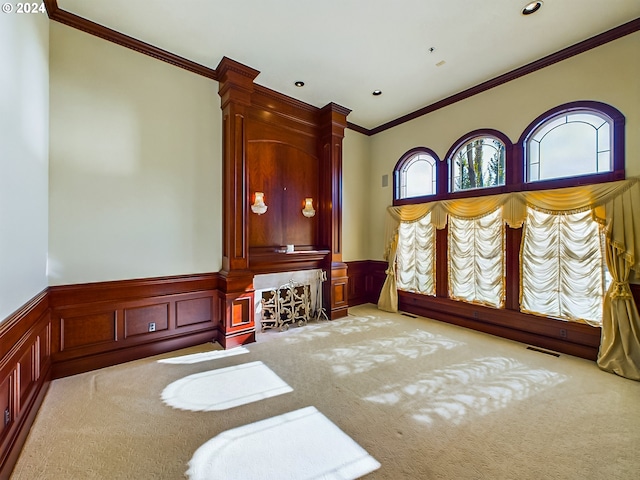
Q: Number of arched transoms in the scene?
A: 3